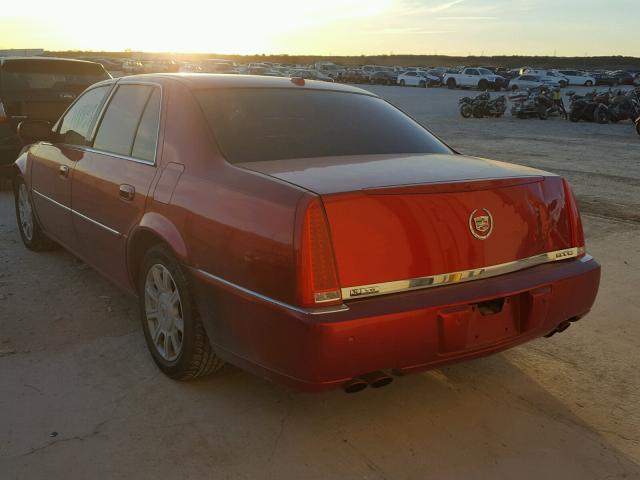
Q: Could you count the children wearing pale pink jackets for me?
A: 0